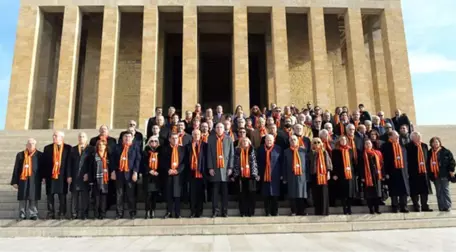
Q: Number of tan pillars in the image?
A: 10